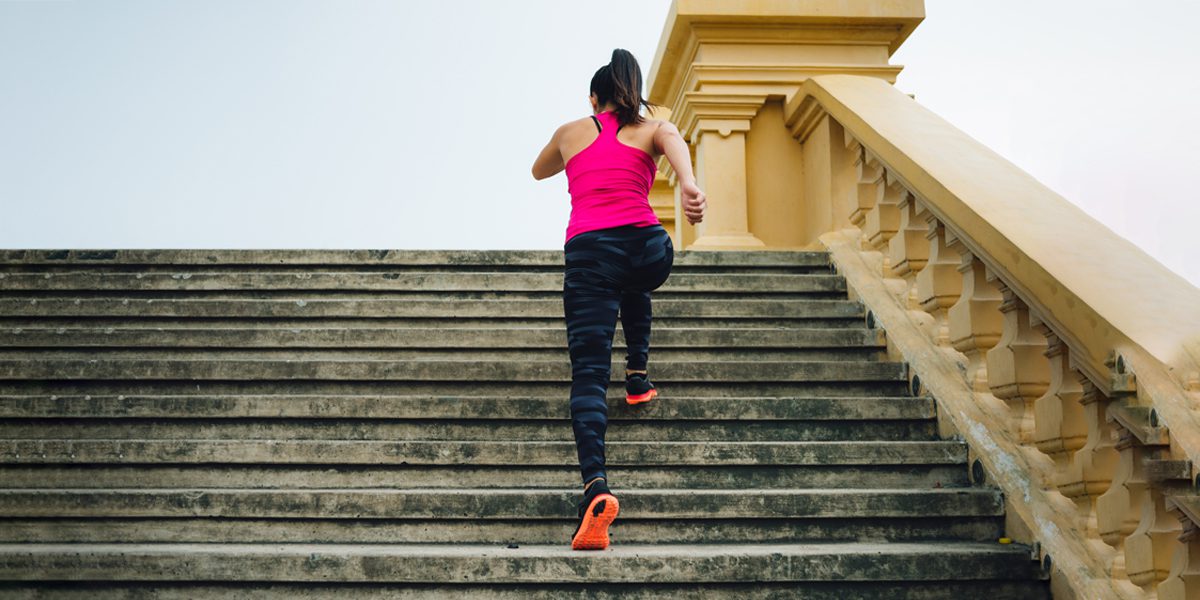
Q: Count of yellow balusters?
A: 11